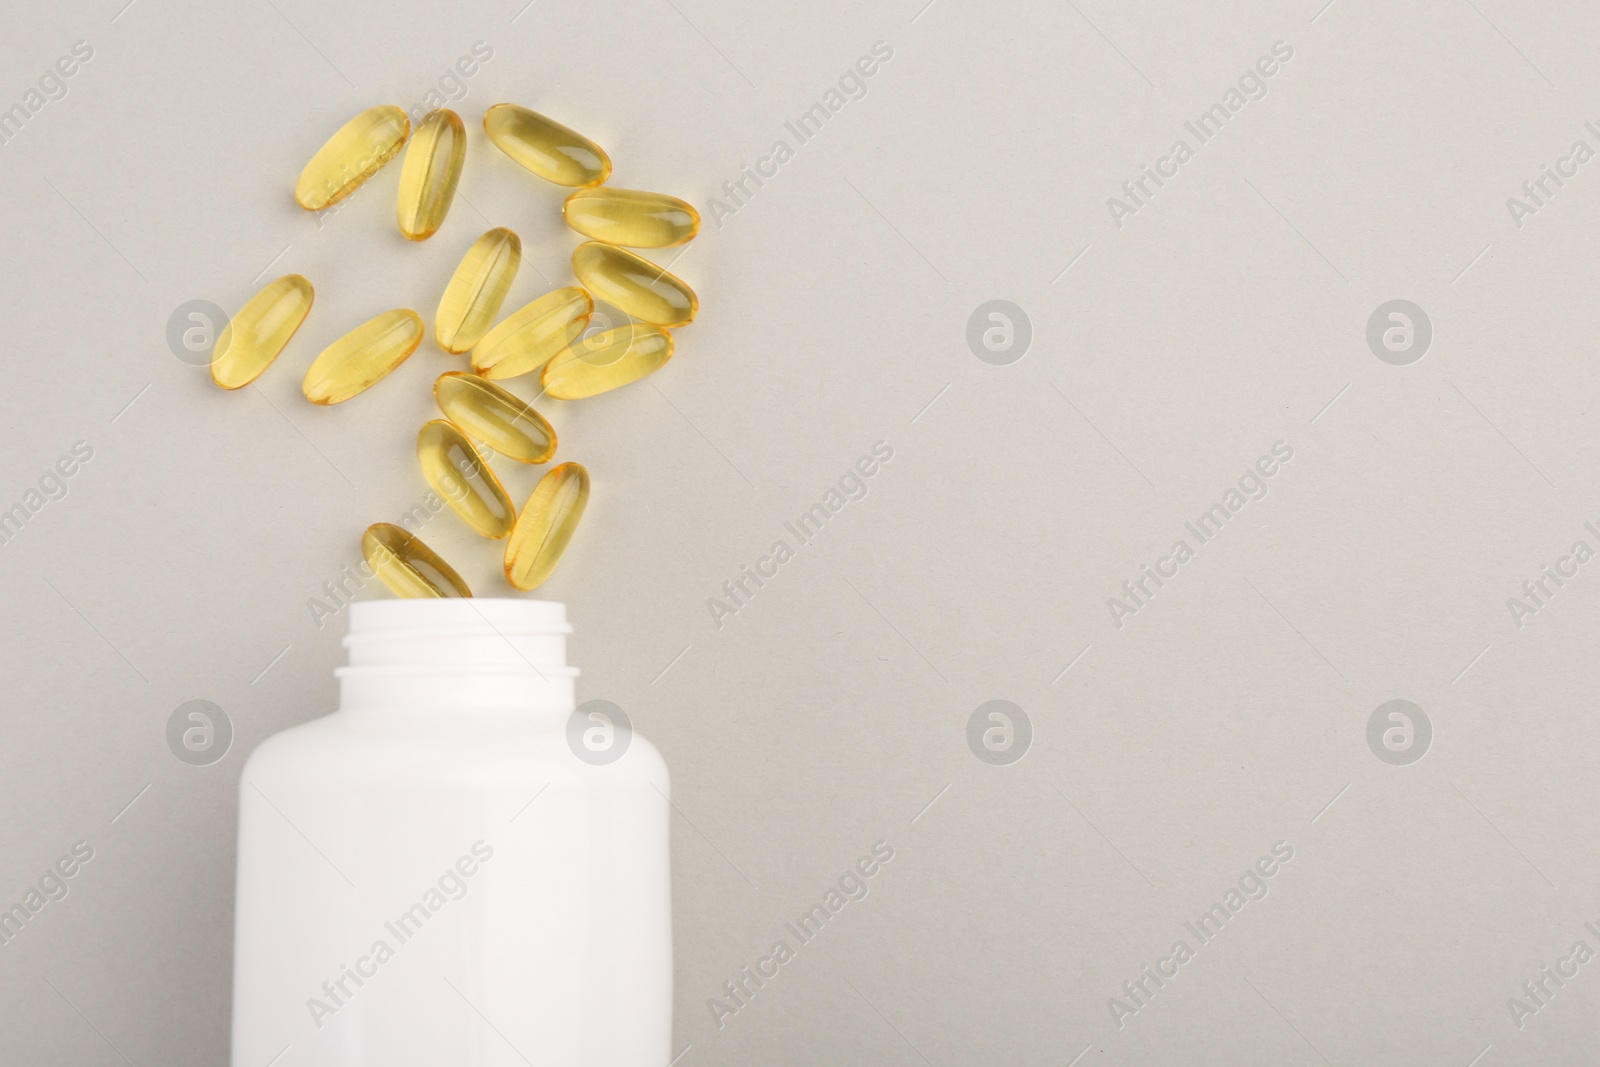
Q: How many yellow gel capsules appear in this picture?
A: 14